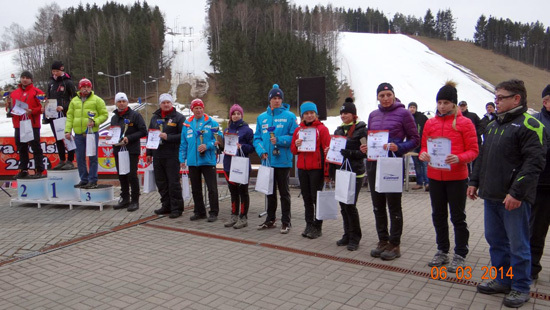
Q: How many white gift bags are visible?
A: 11